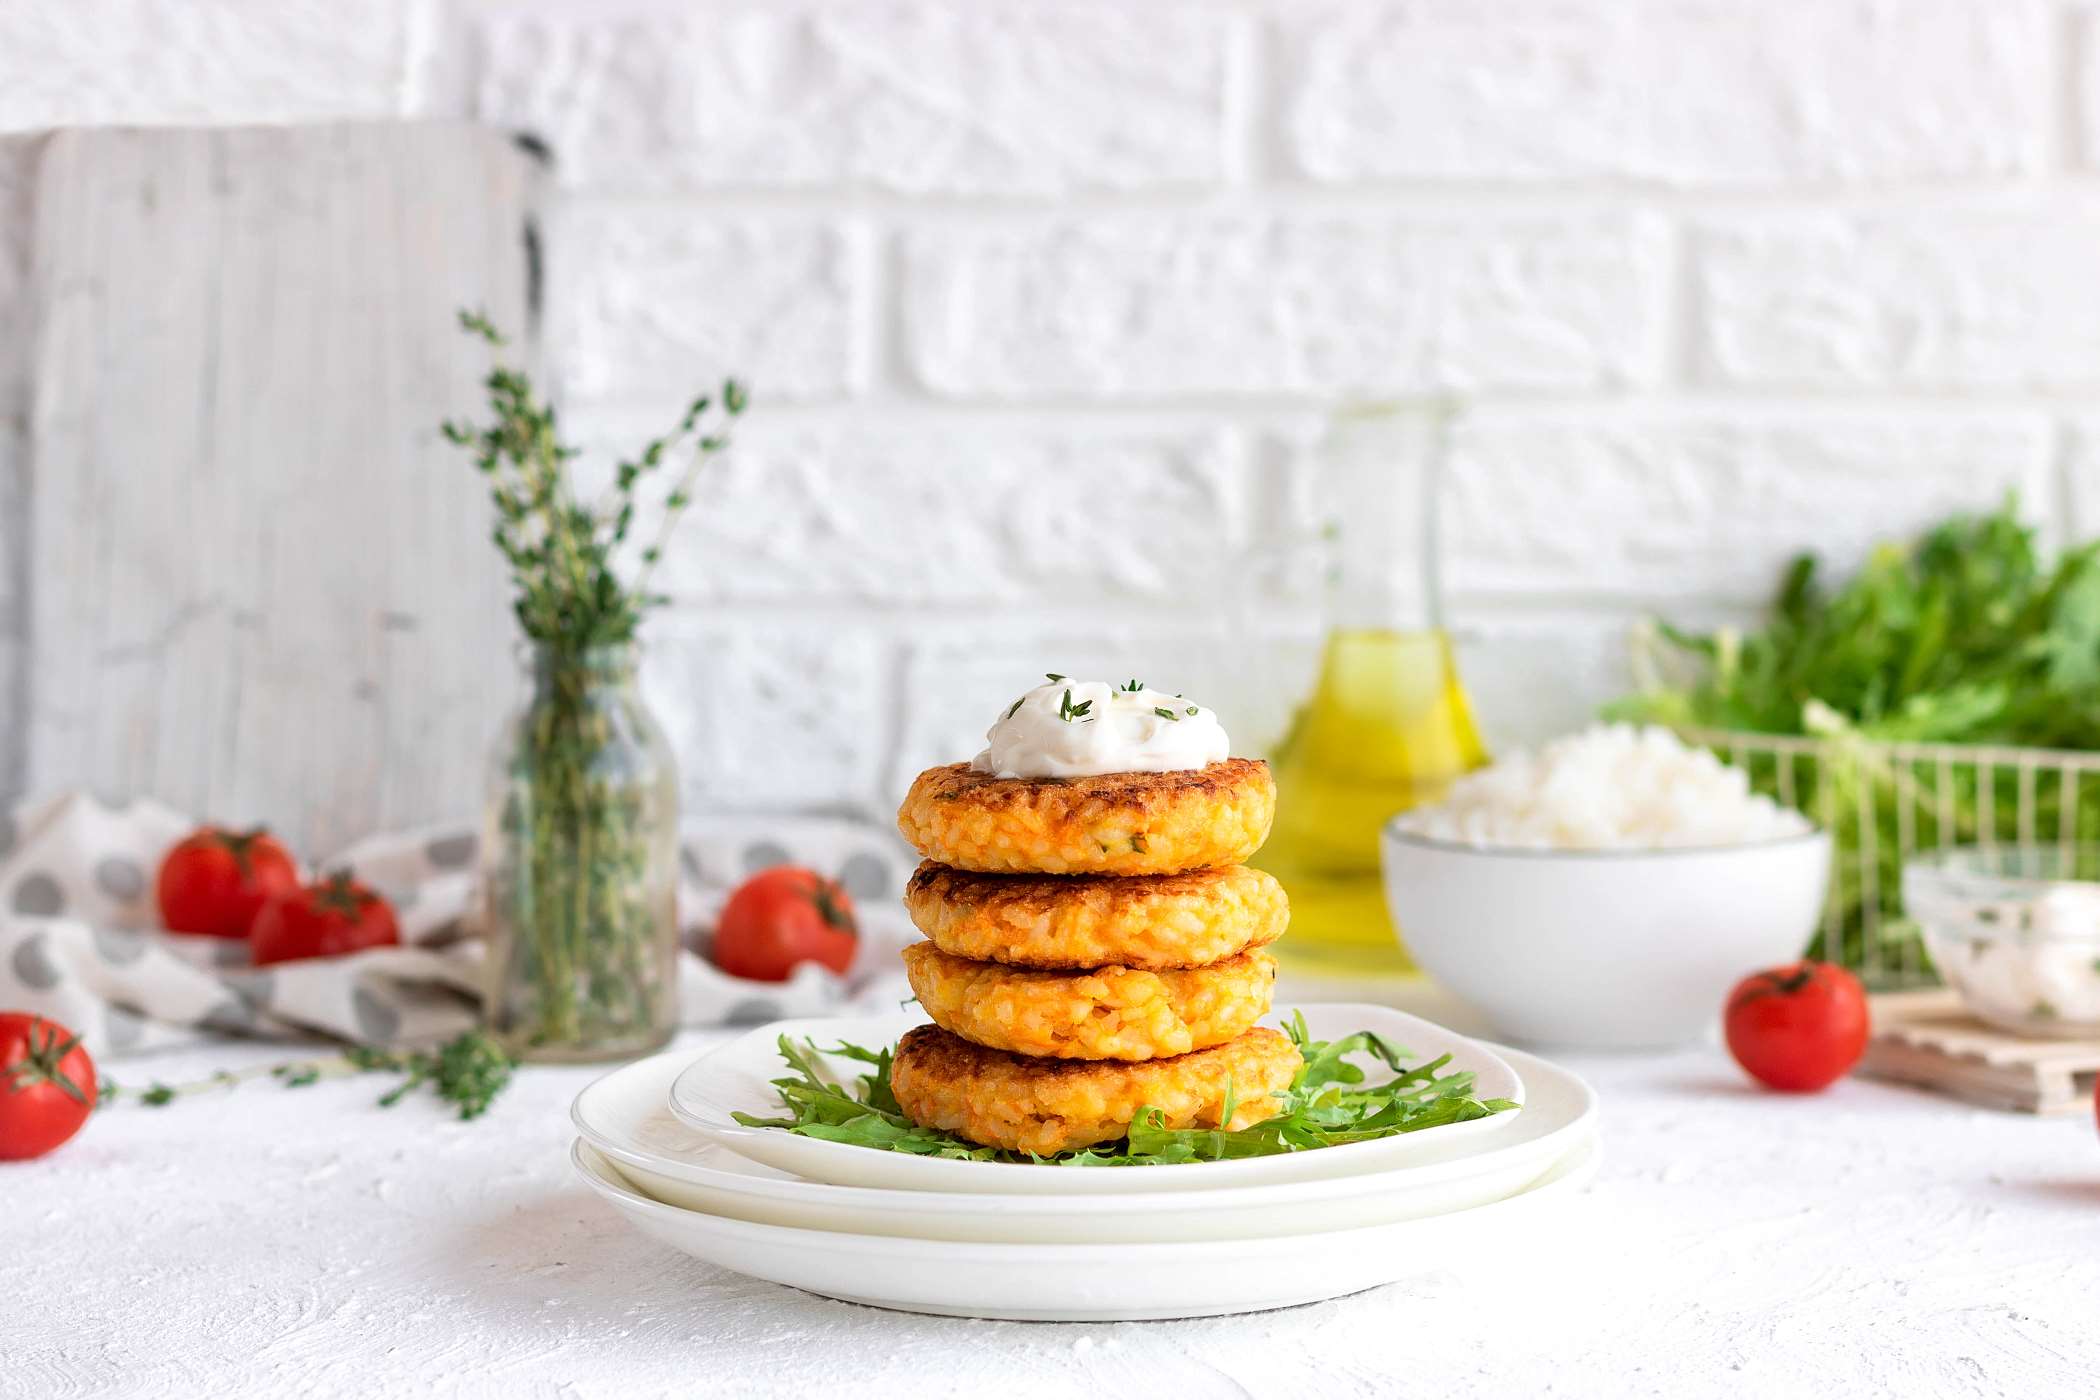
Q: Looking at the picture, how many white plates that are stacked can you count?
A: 3